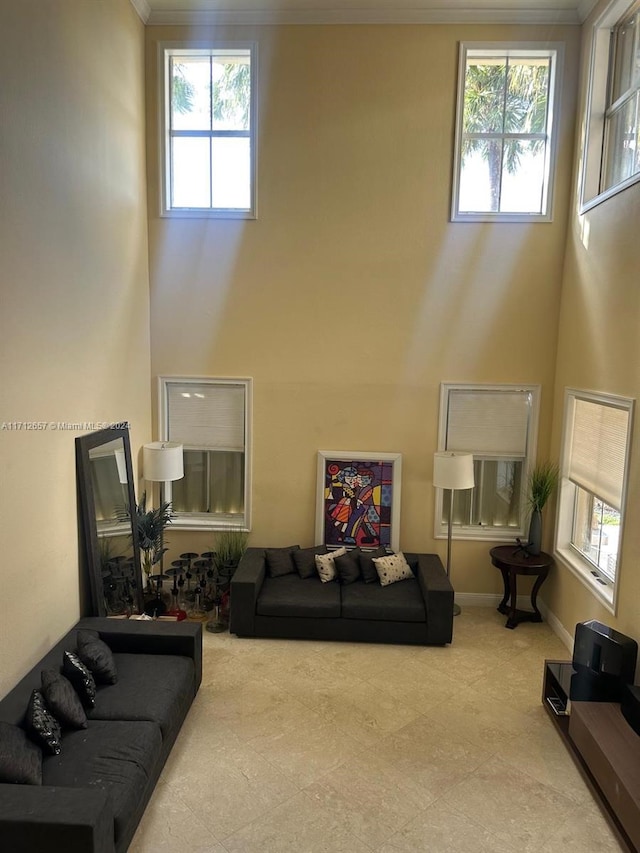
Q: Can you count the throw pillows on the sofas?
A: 11